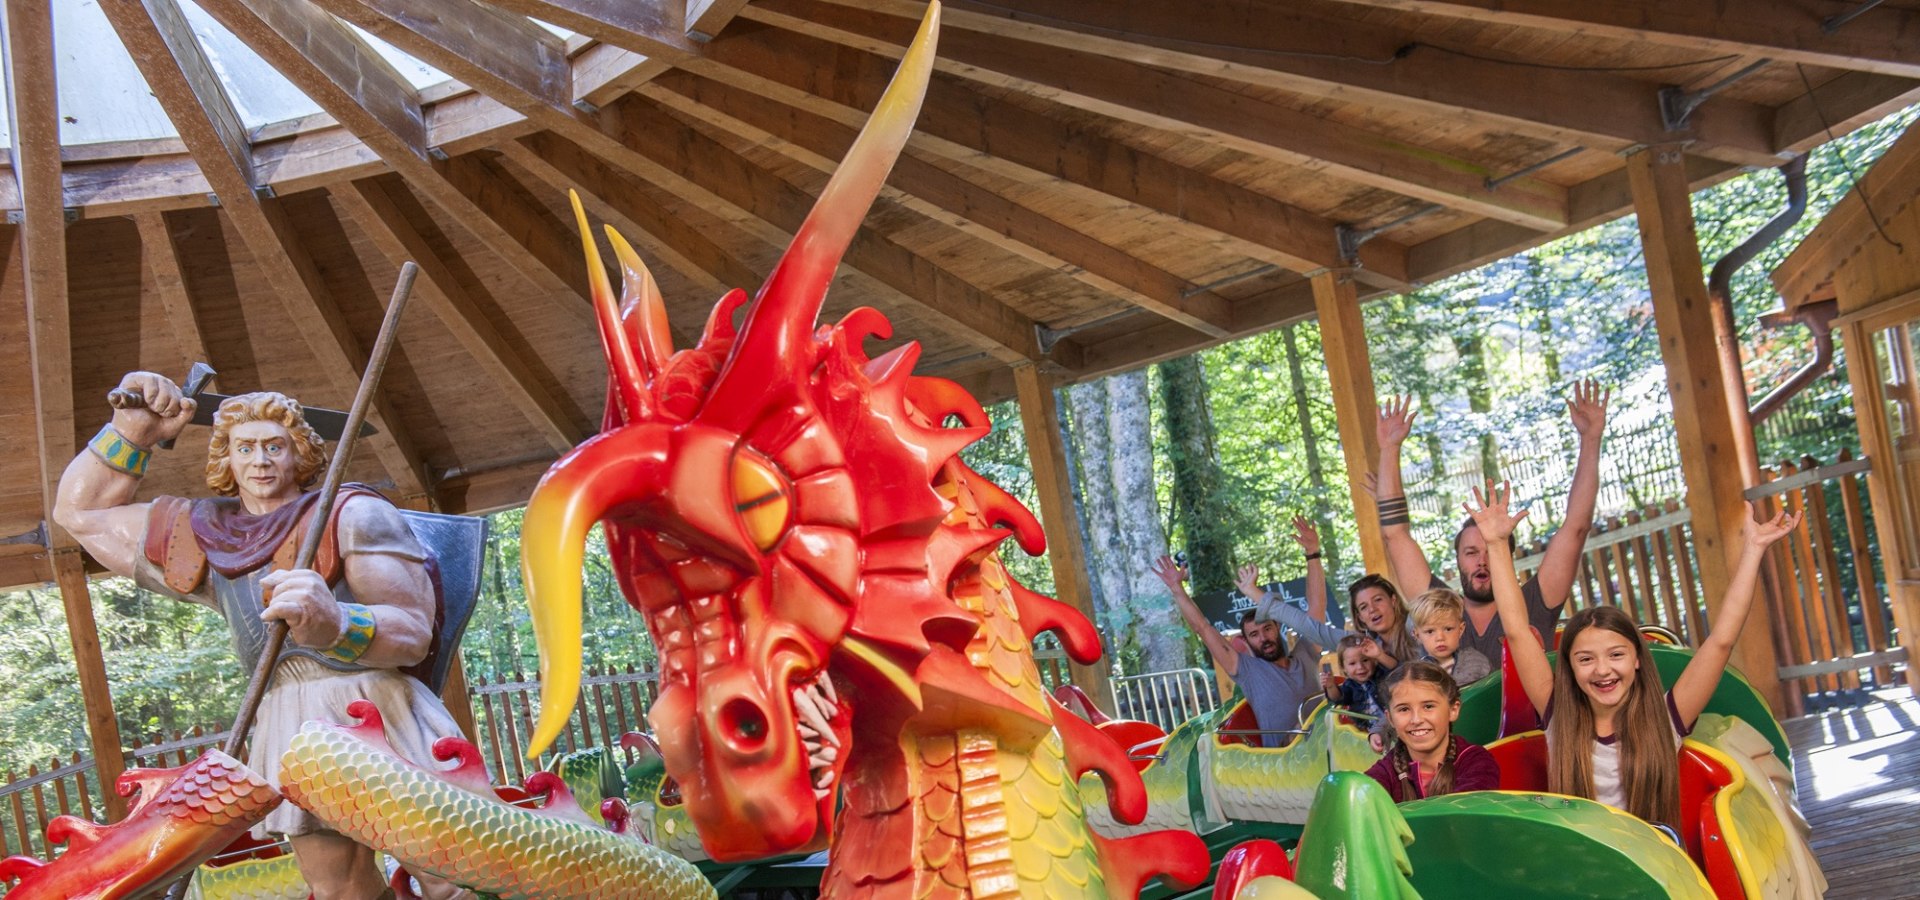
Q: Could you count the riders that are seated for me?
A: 7